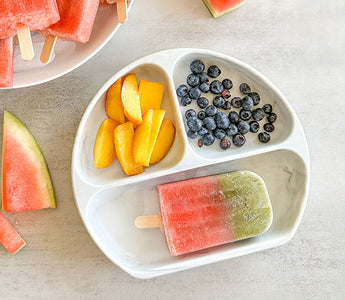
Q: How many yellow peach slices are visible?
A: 7